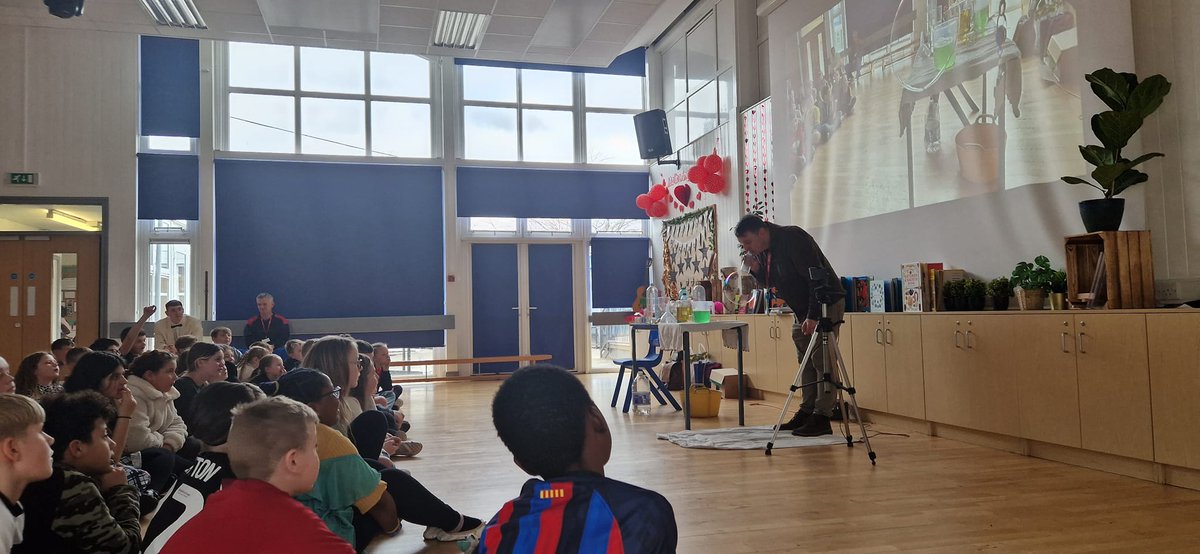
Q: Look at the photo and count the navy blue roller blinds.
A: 8